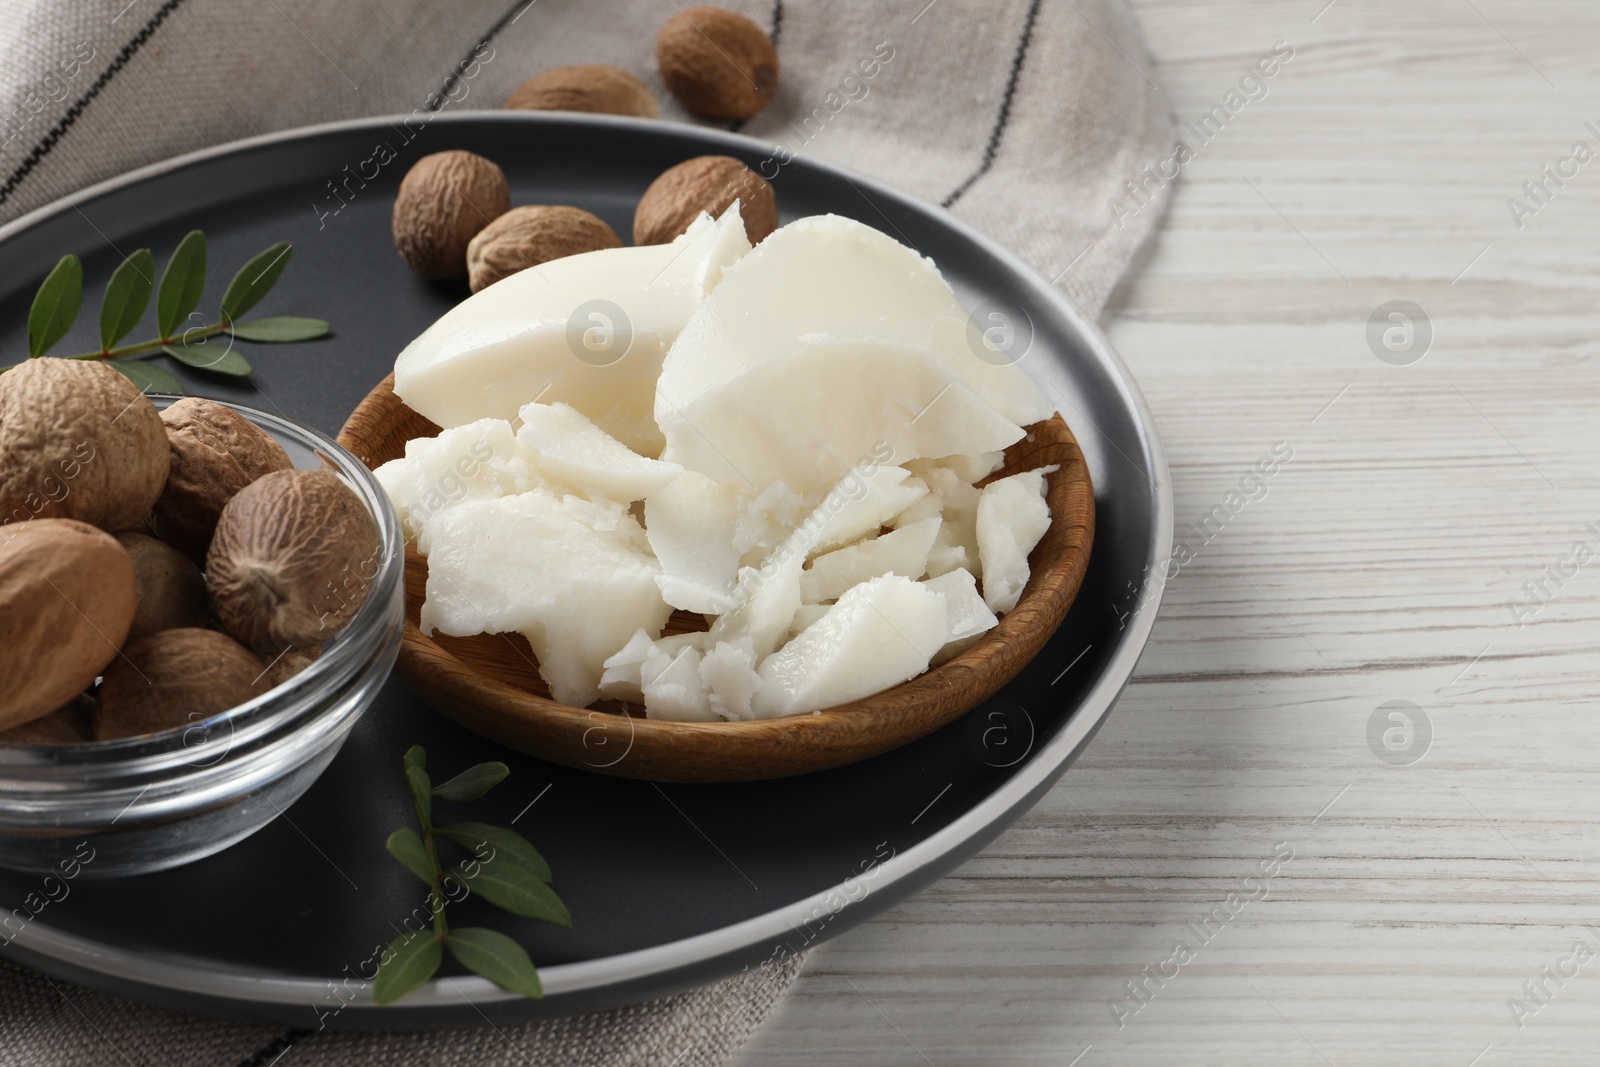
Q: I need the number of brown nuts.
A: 13